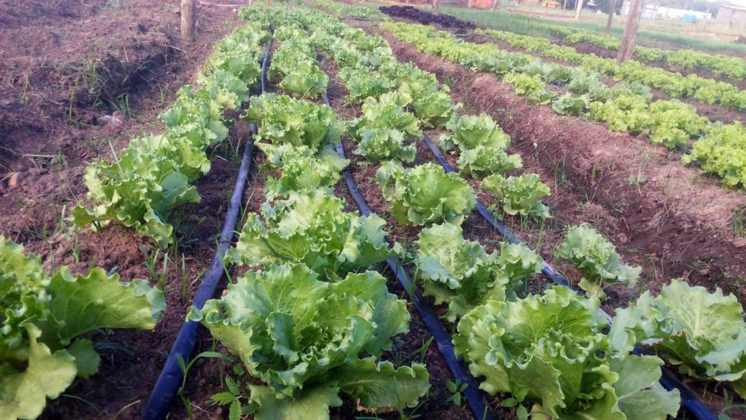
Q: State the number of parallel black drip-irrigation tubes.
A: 3